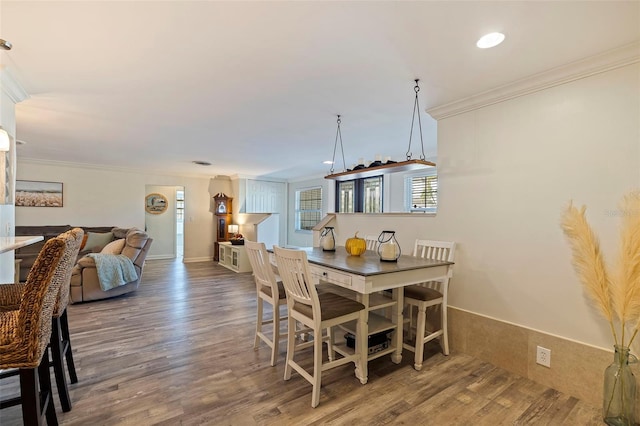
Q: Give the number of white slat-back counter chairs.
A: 4